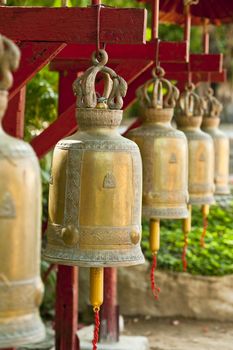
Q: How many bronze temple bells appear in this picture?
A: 5